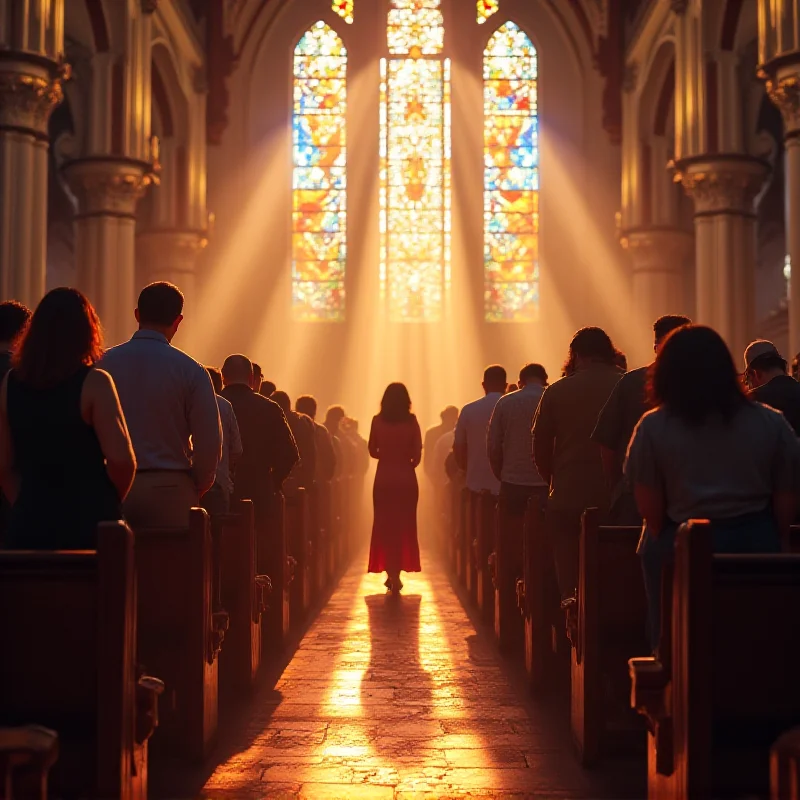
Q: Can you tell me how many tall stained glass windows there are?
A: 3